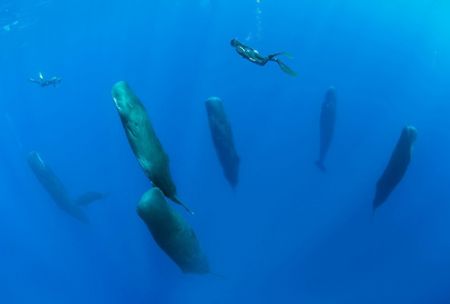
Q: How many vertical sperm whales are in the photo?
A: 6